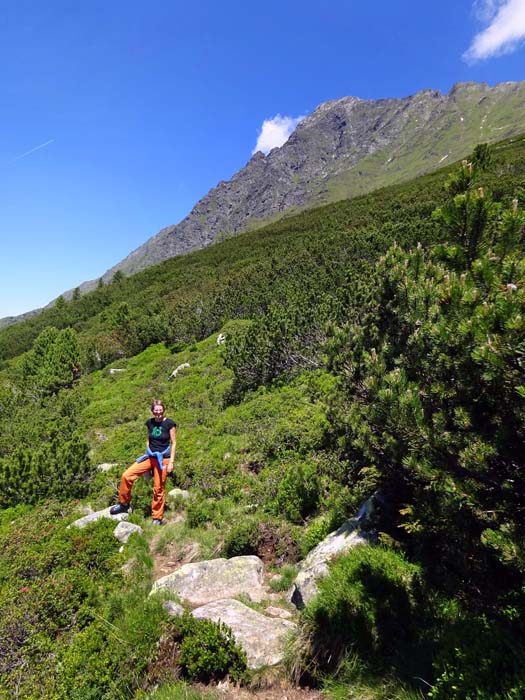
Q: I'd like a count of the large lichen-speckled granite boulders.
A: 3